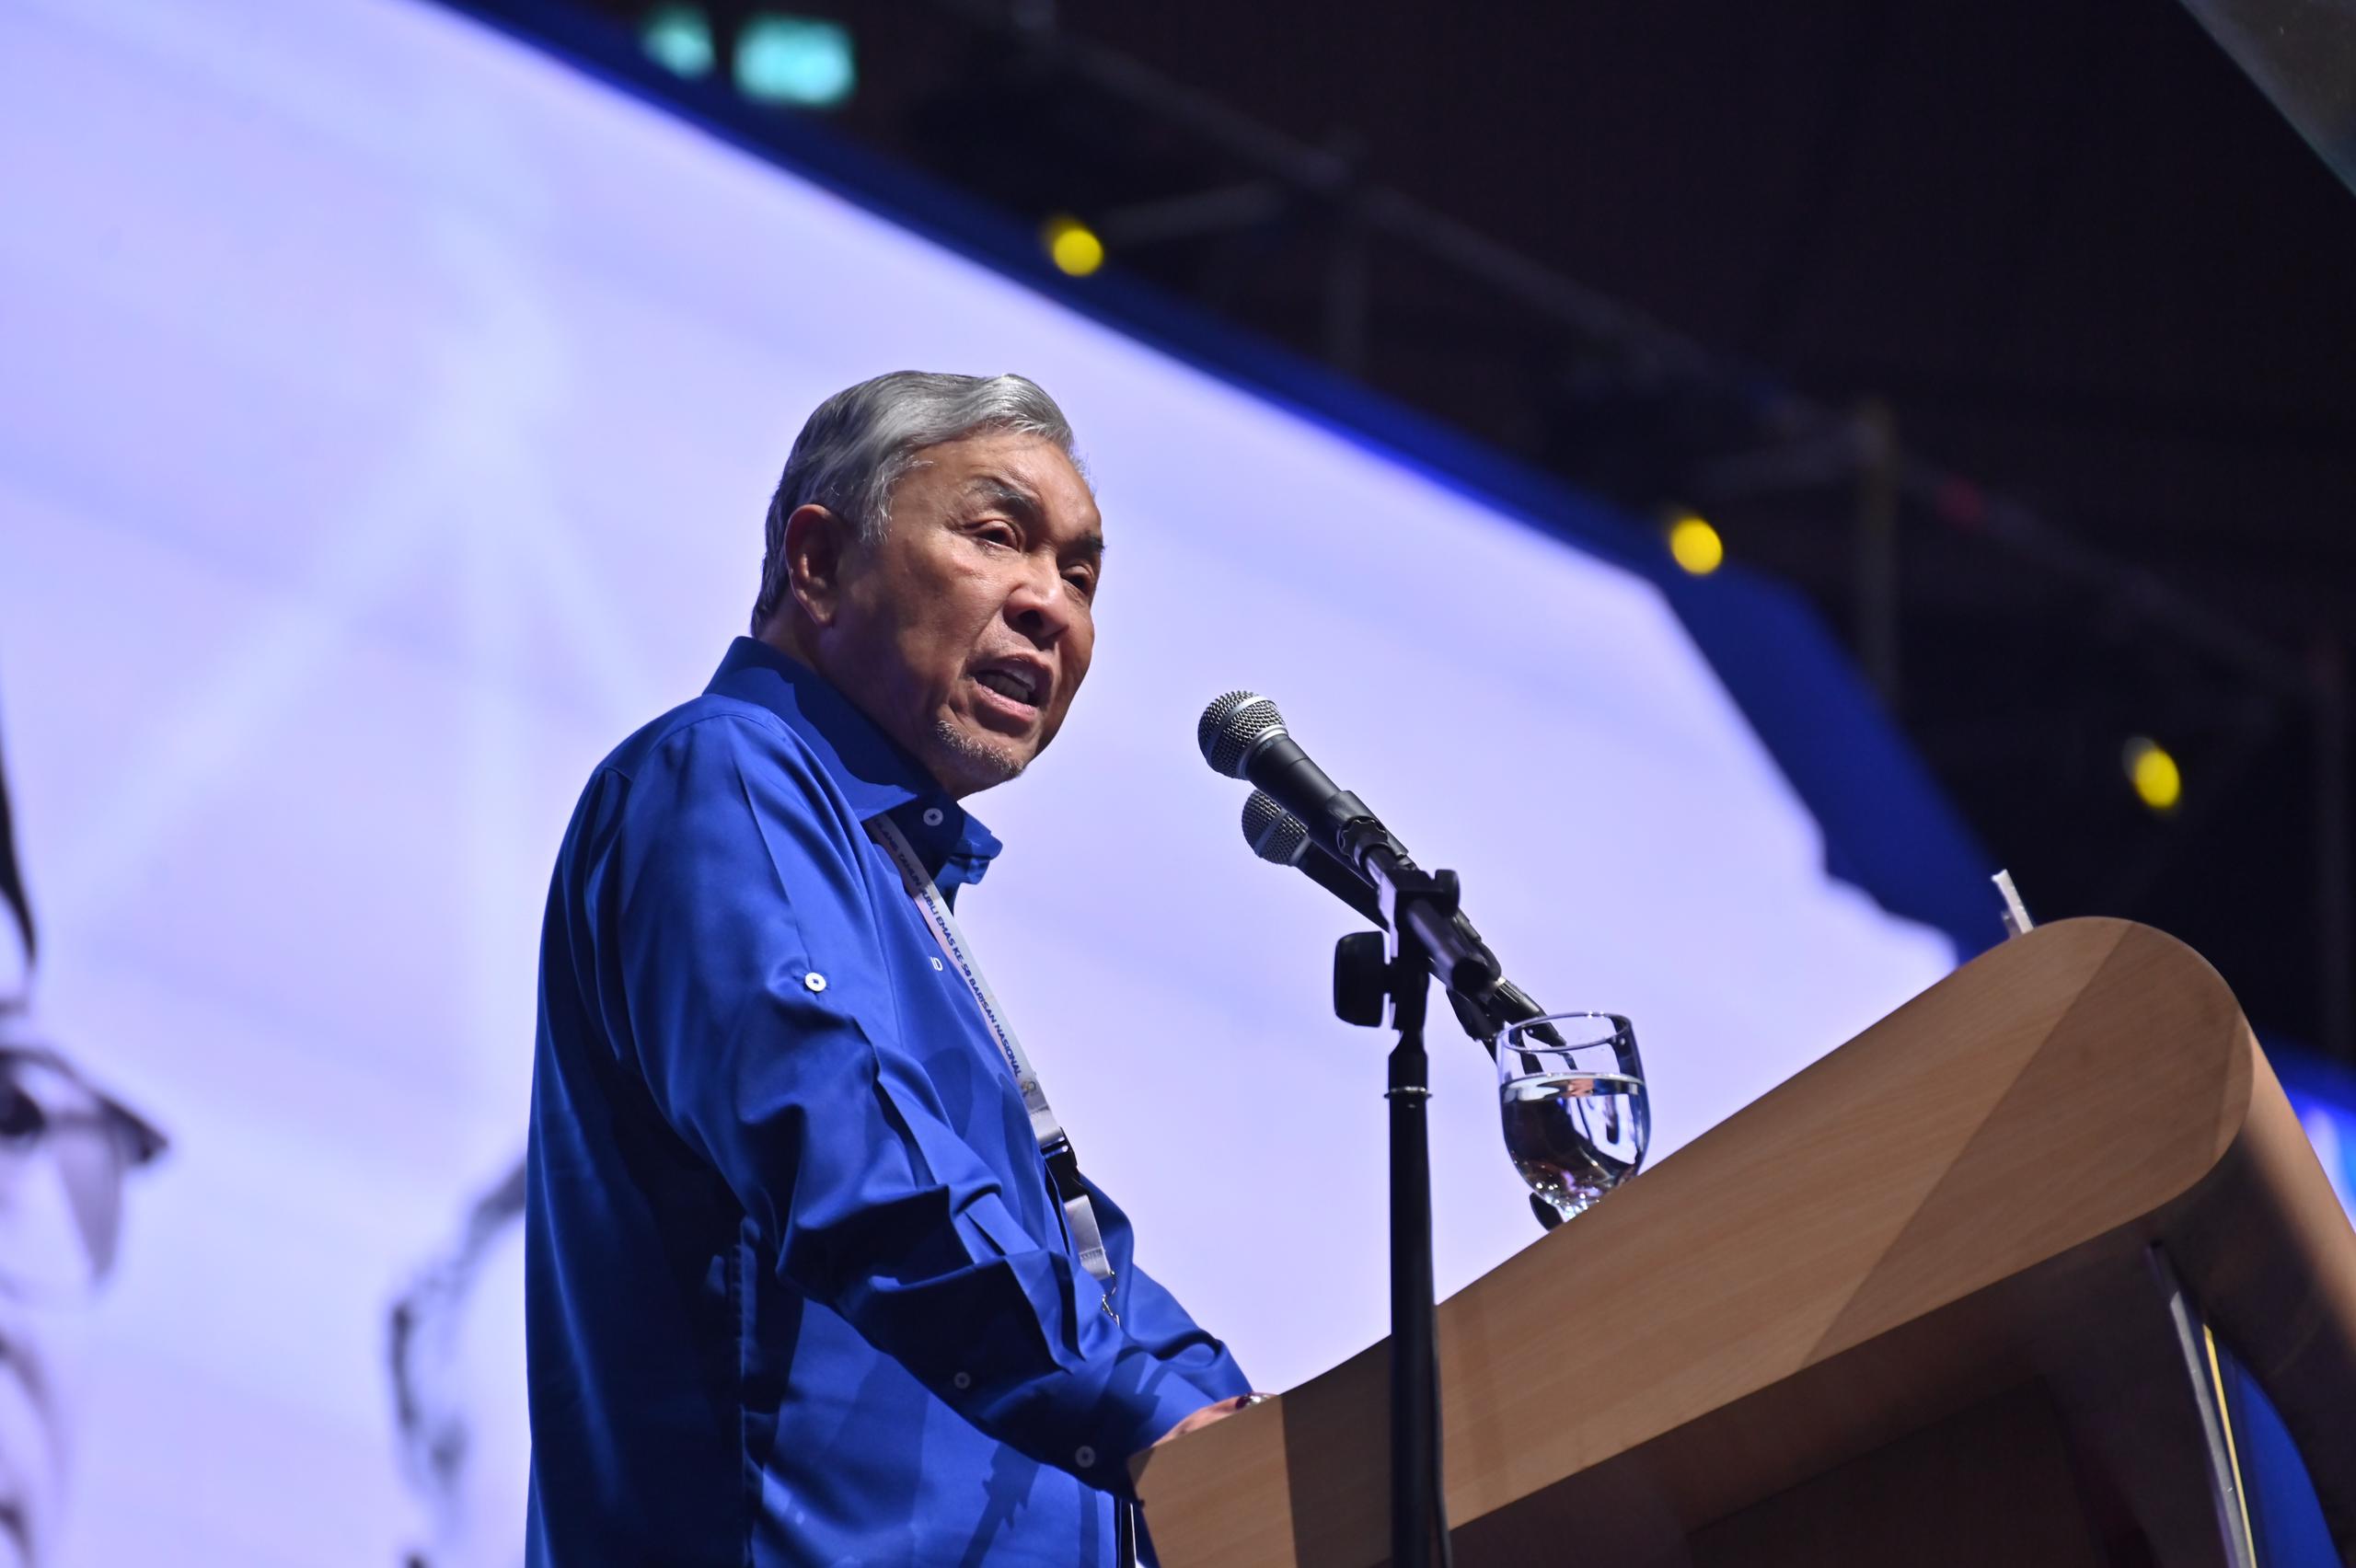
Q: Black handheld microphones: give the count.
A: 2